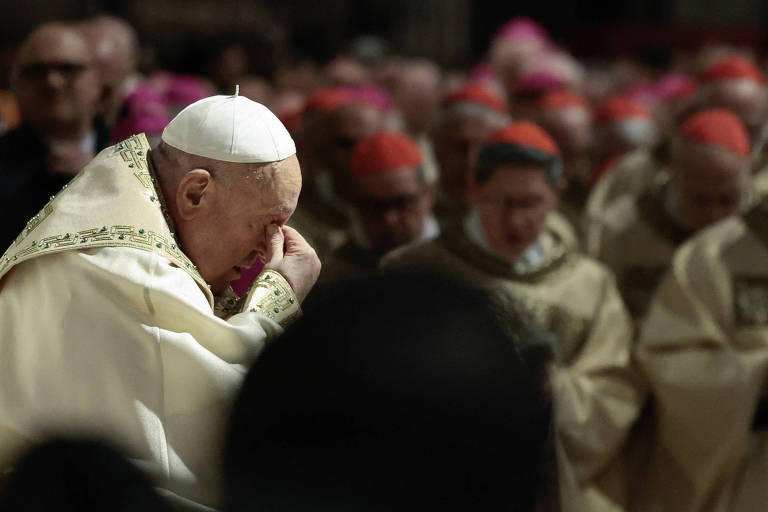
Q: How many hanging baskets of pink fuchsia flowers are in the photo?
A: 0